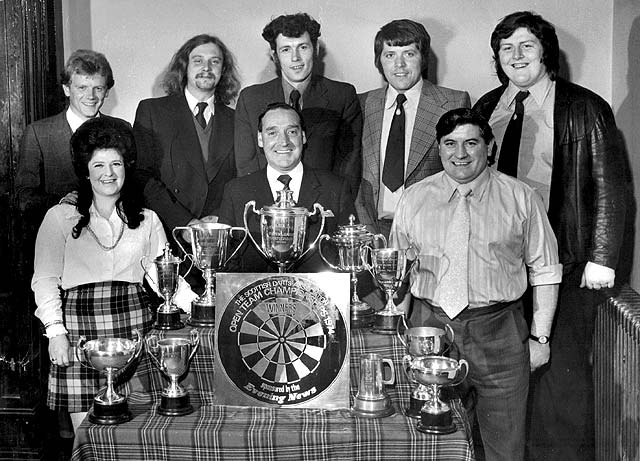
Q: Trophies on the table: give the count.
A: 10